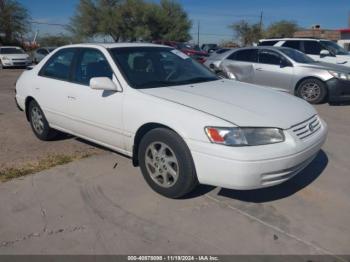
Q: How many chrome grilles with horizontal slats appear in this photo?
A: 1